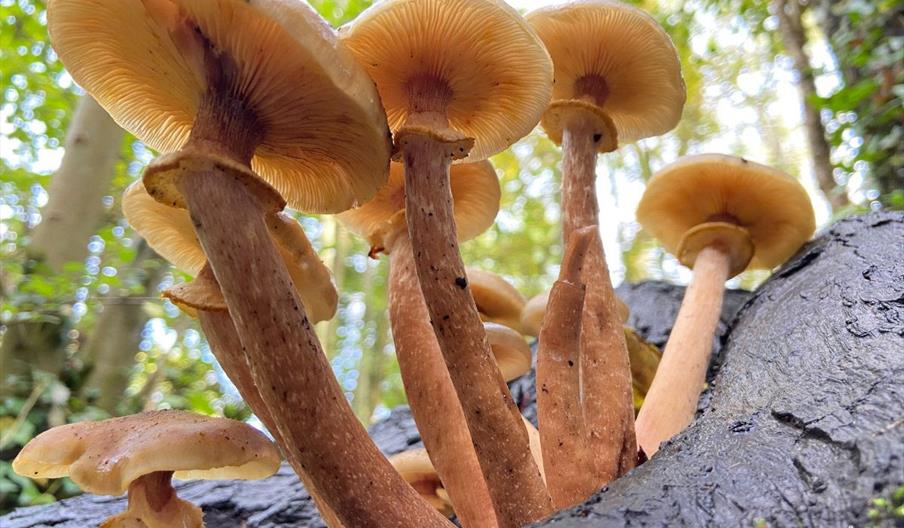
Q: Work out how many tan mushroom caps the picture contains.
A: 11